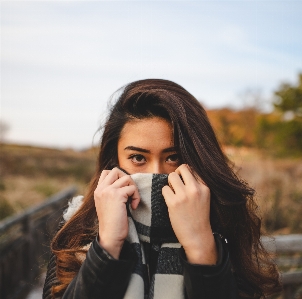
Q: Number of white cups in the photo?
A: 0